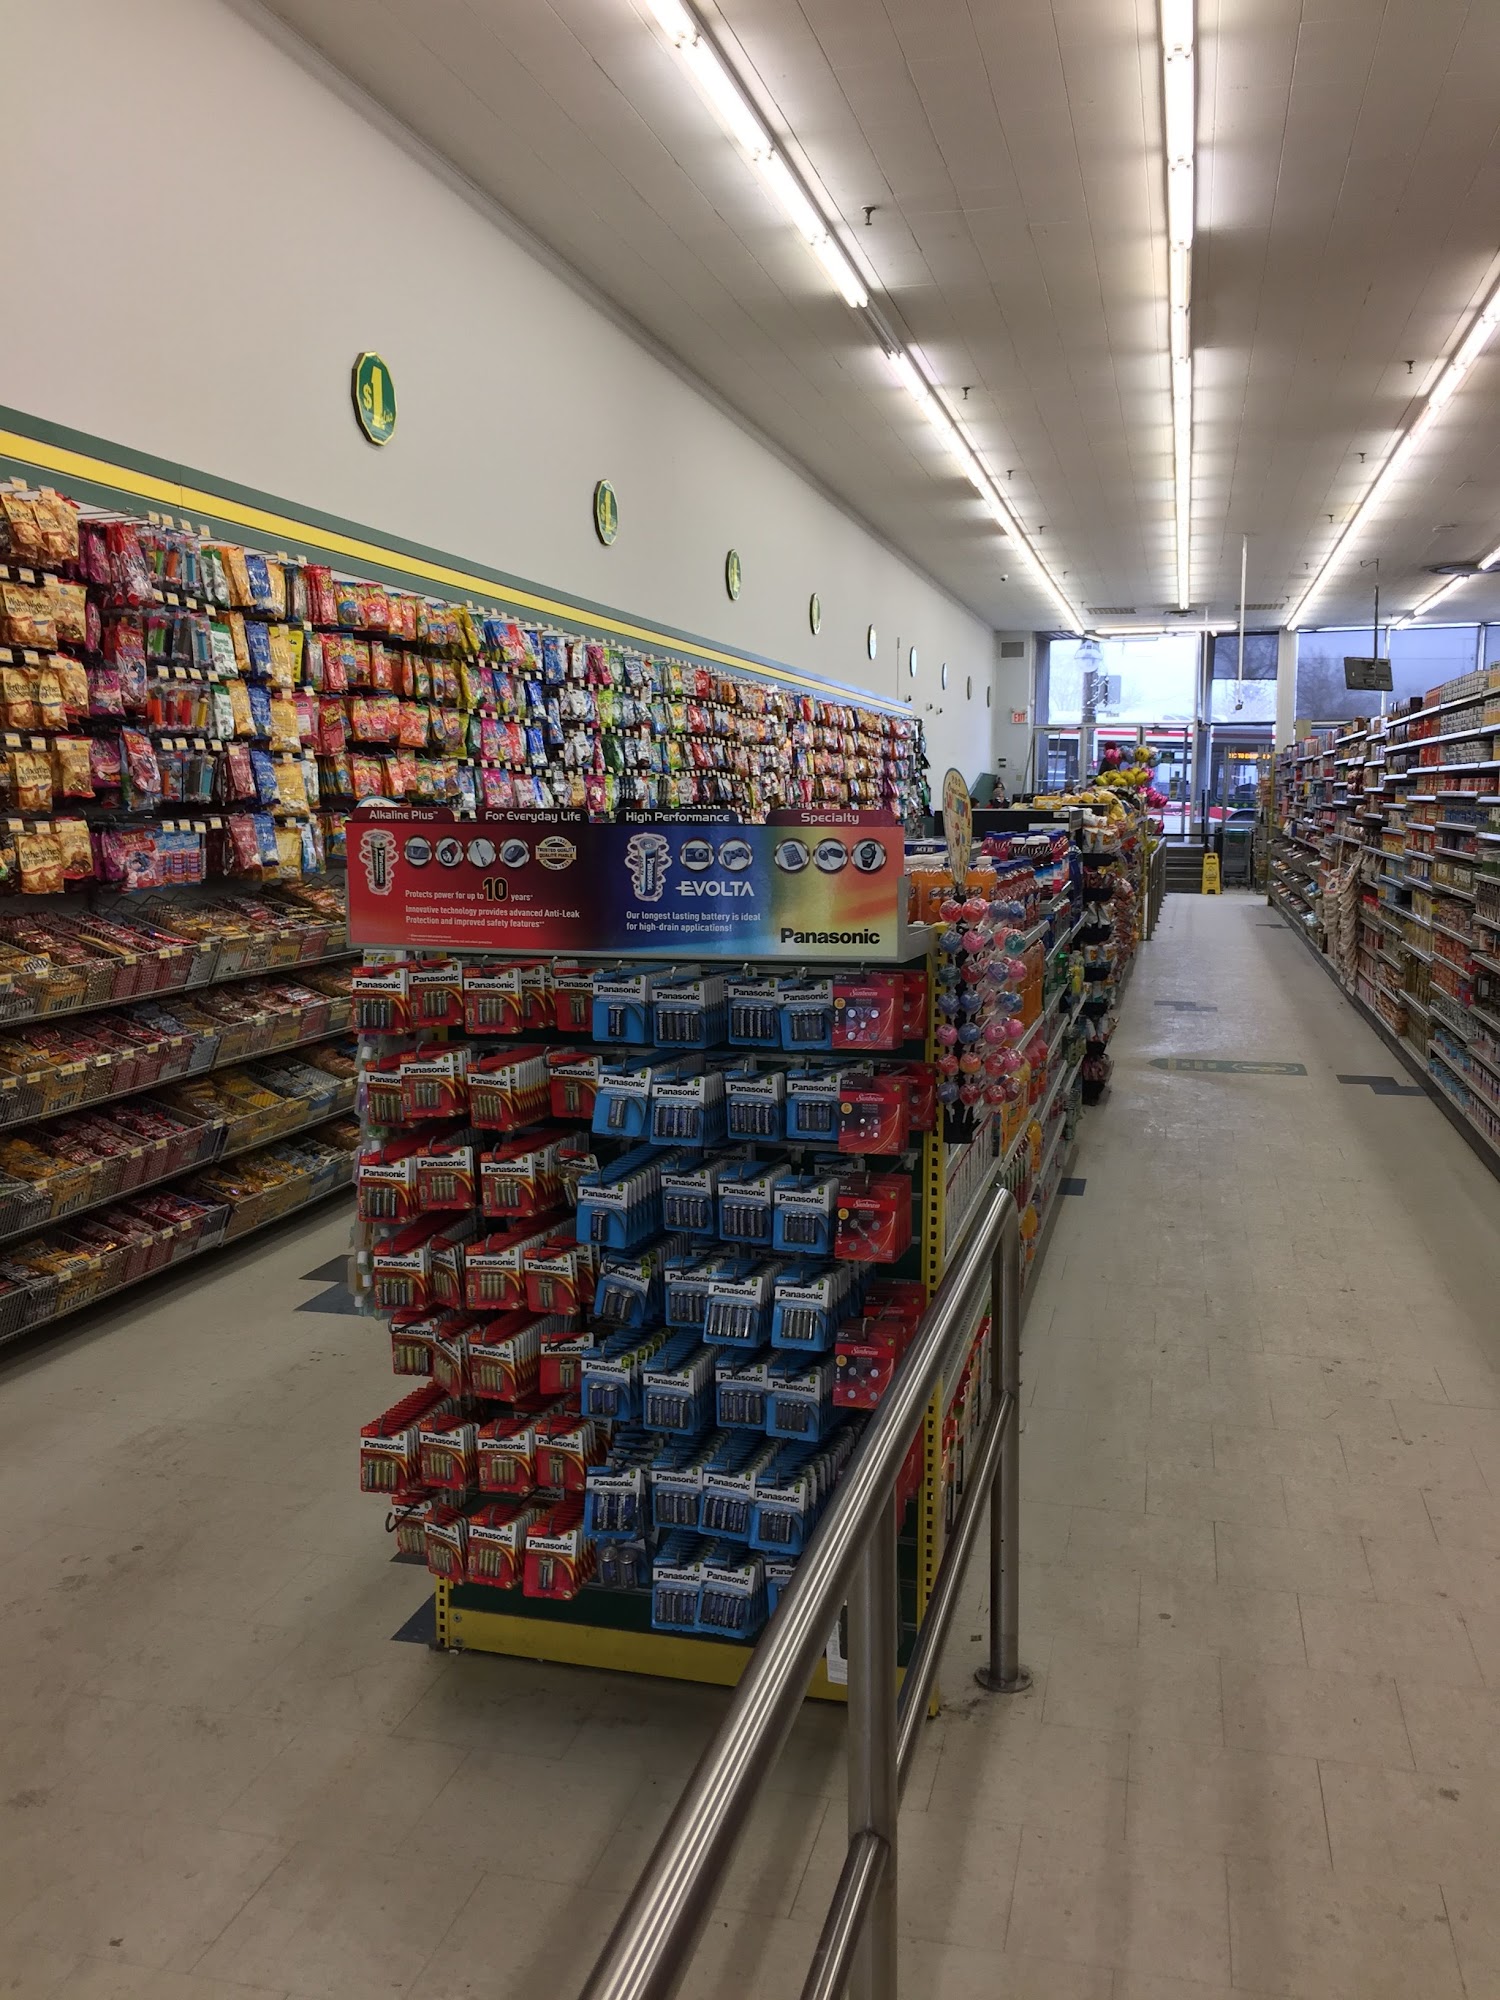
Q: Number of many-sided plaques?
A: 9